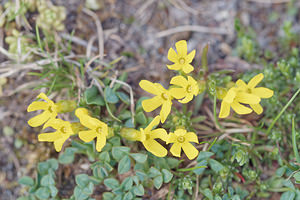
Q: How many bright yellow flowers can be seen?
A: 10